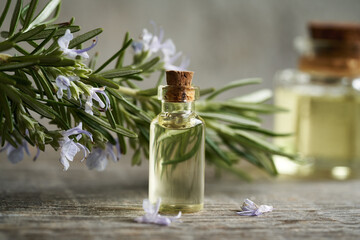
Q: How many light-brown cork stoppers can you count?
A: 2